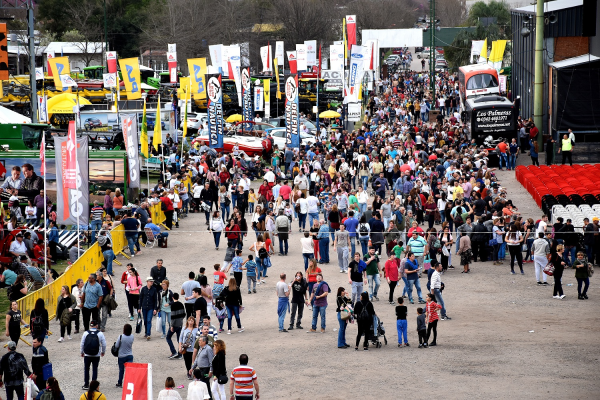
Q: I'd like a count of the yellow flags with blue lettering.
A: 3